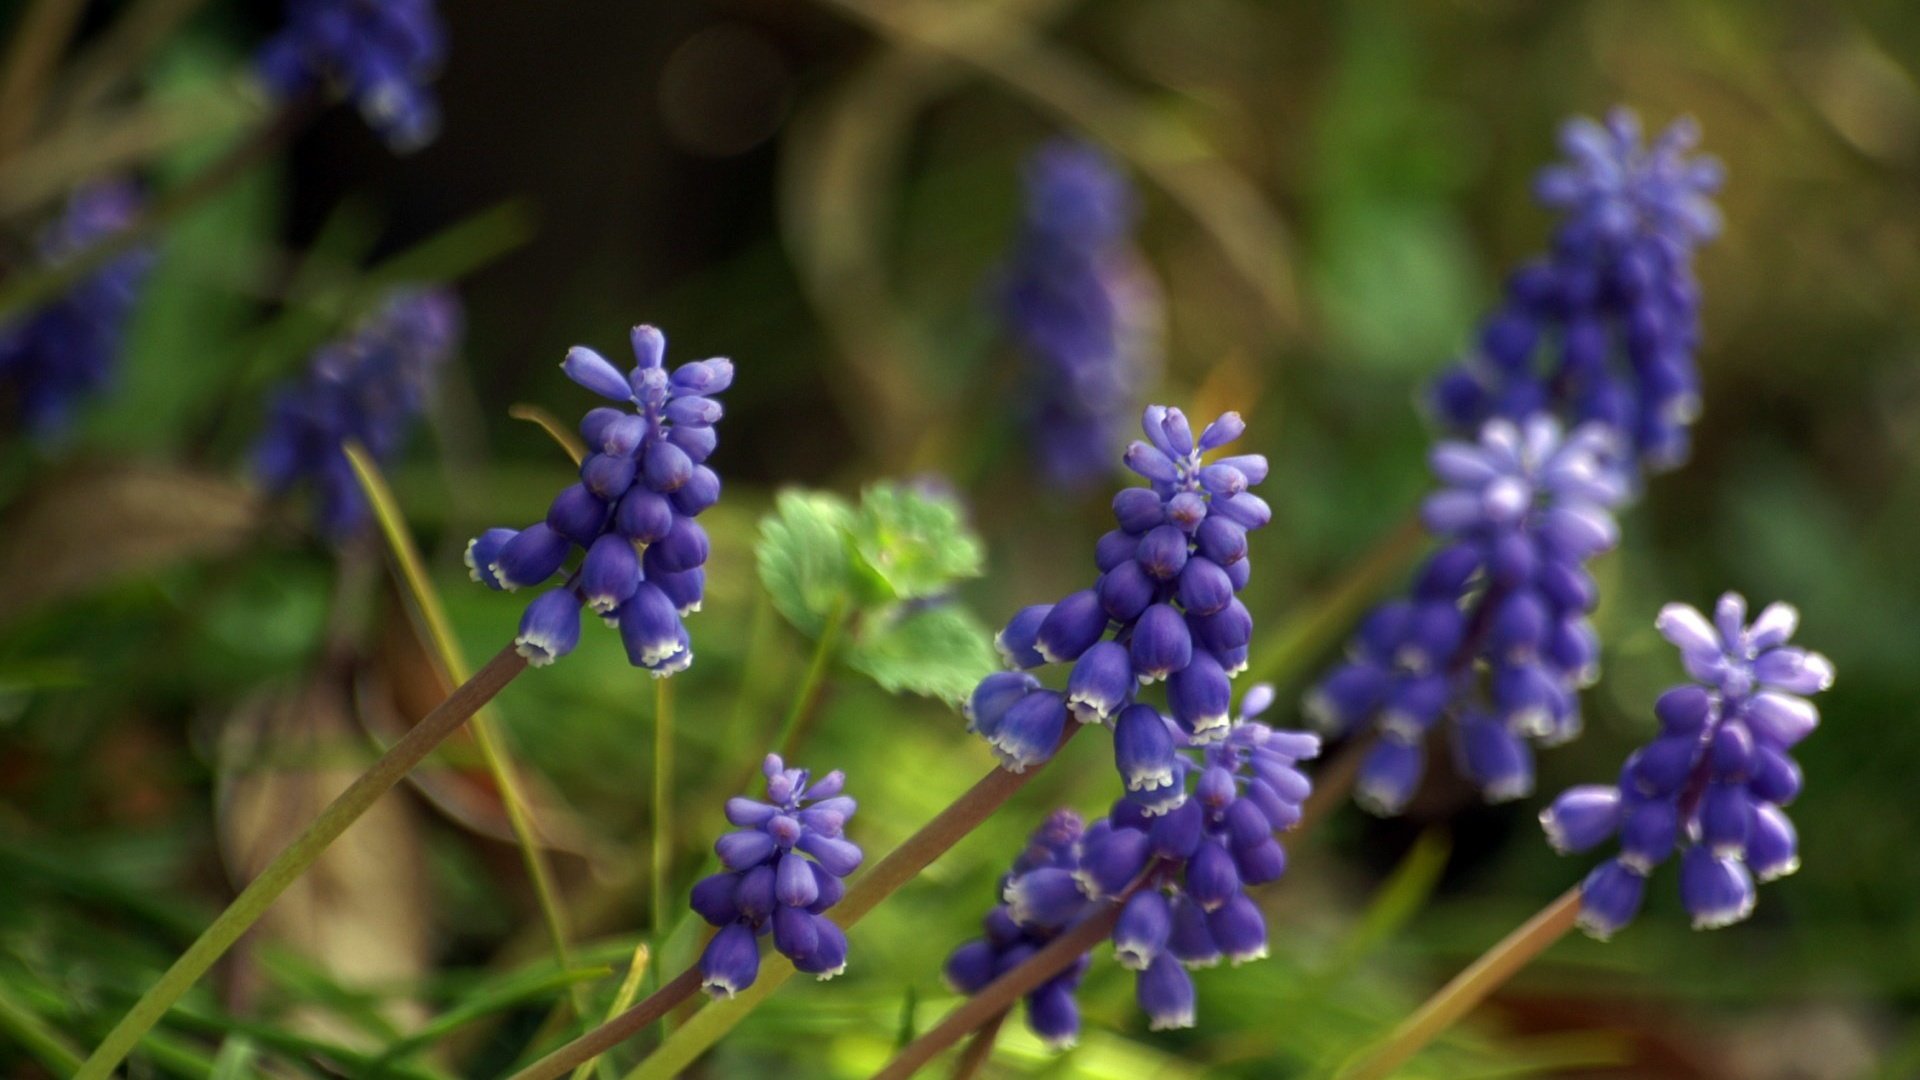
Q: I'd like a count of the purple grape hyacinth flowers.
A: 12